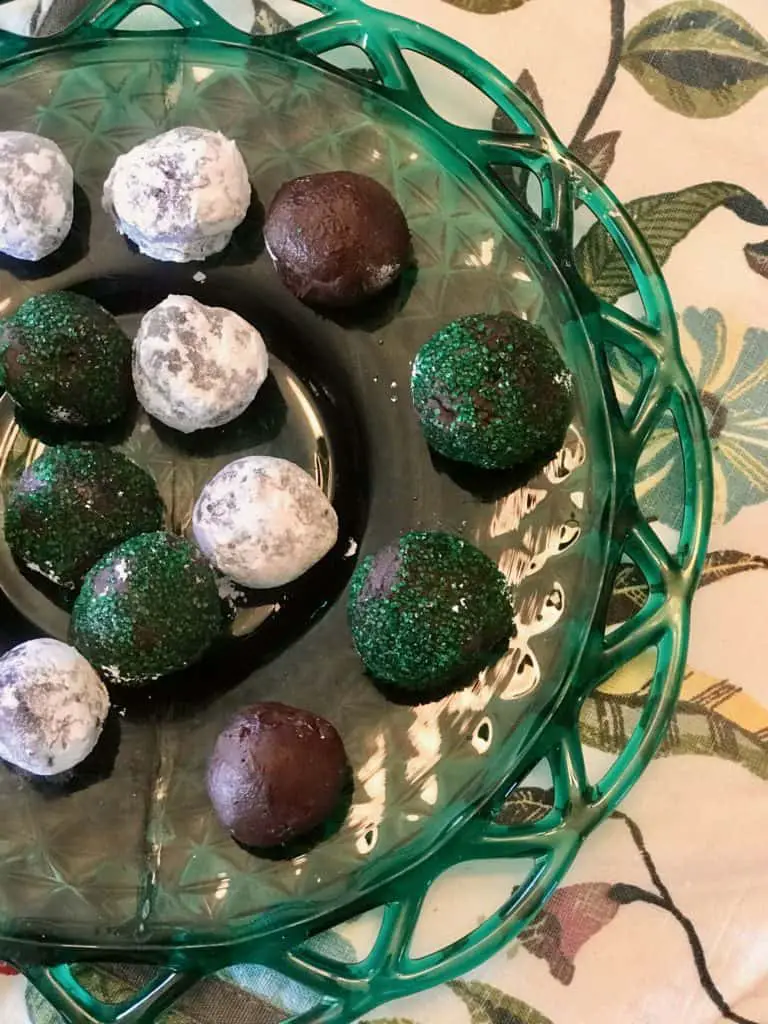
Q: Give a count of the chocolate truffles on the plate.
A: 12